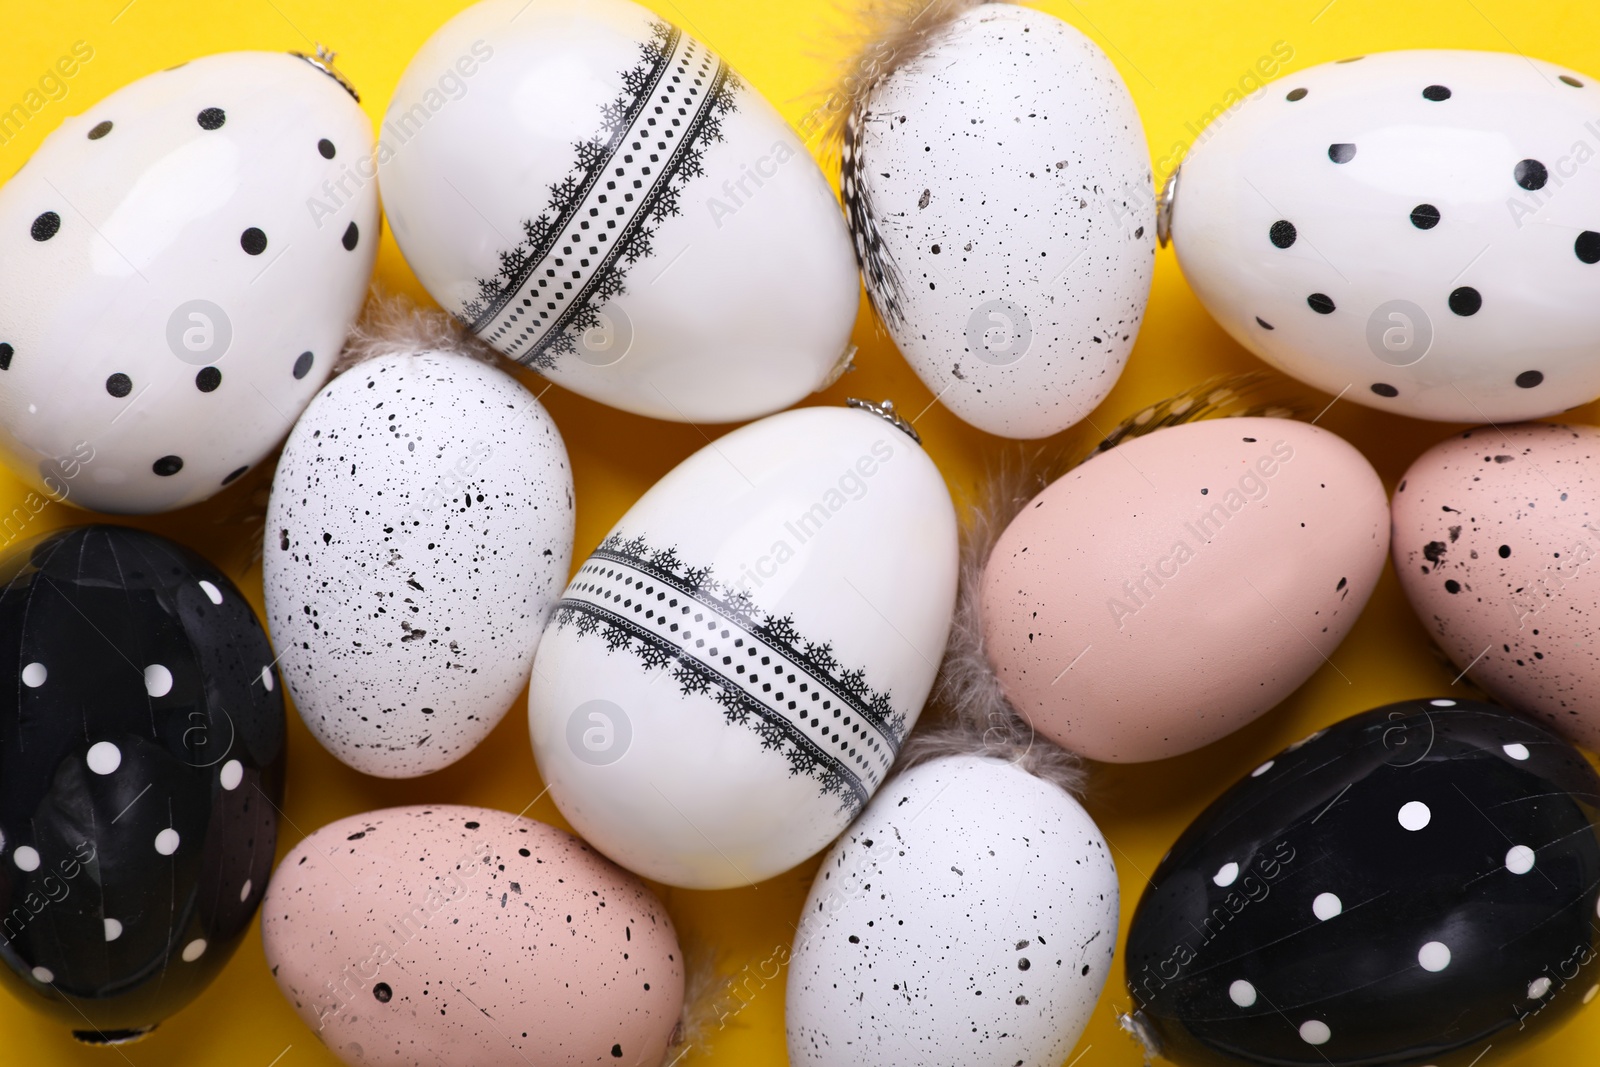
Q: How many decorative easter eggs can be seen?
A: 12